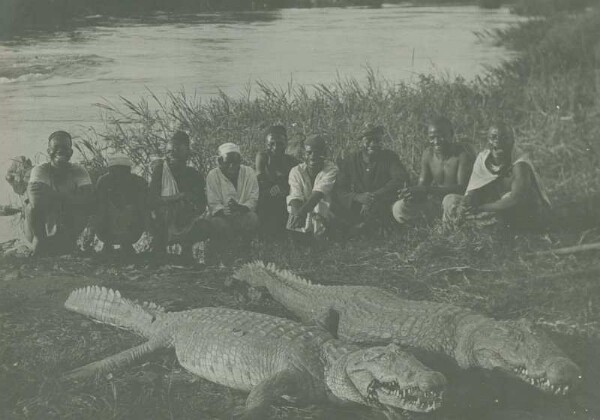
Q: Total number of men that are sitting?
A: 9